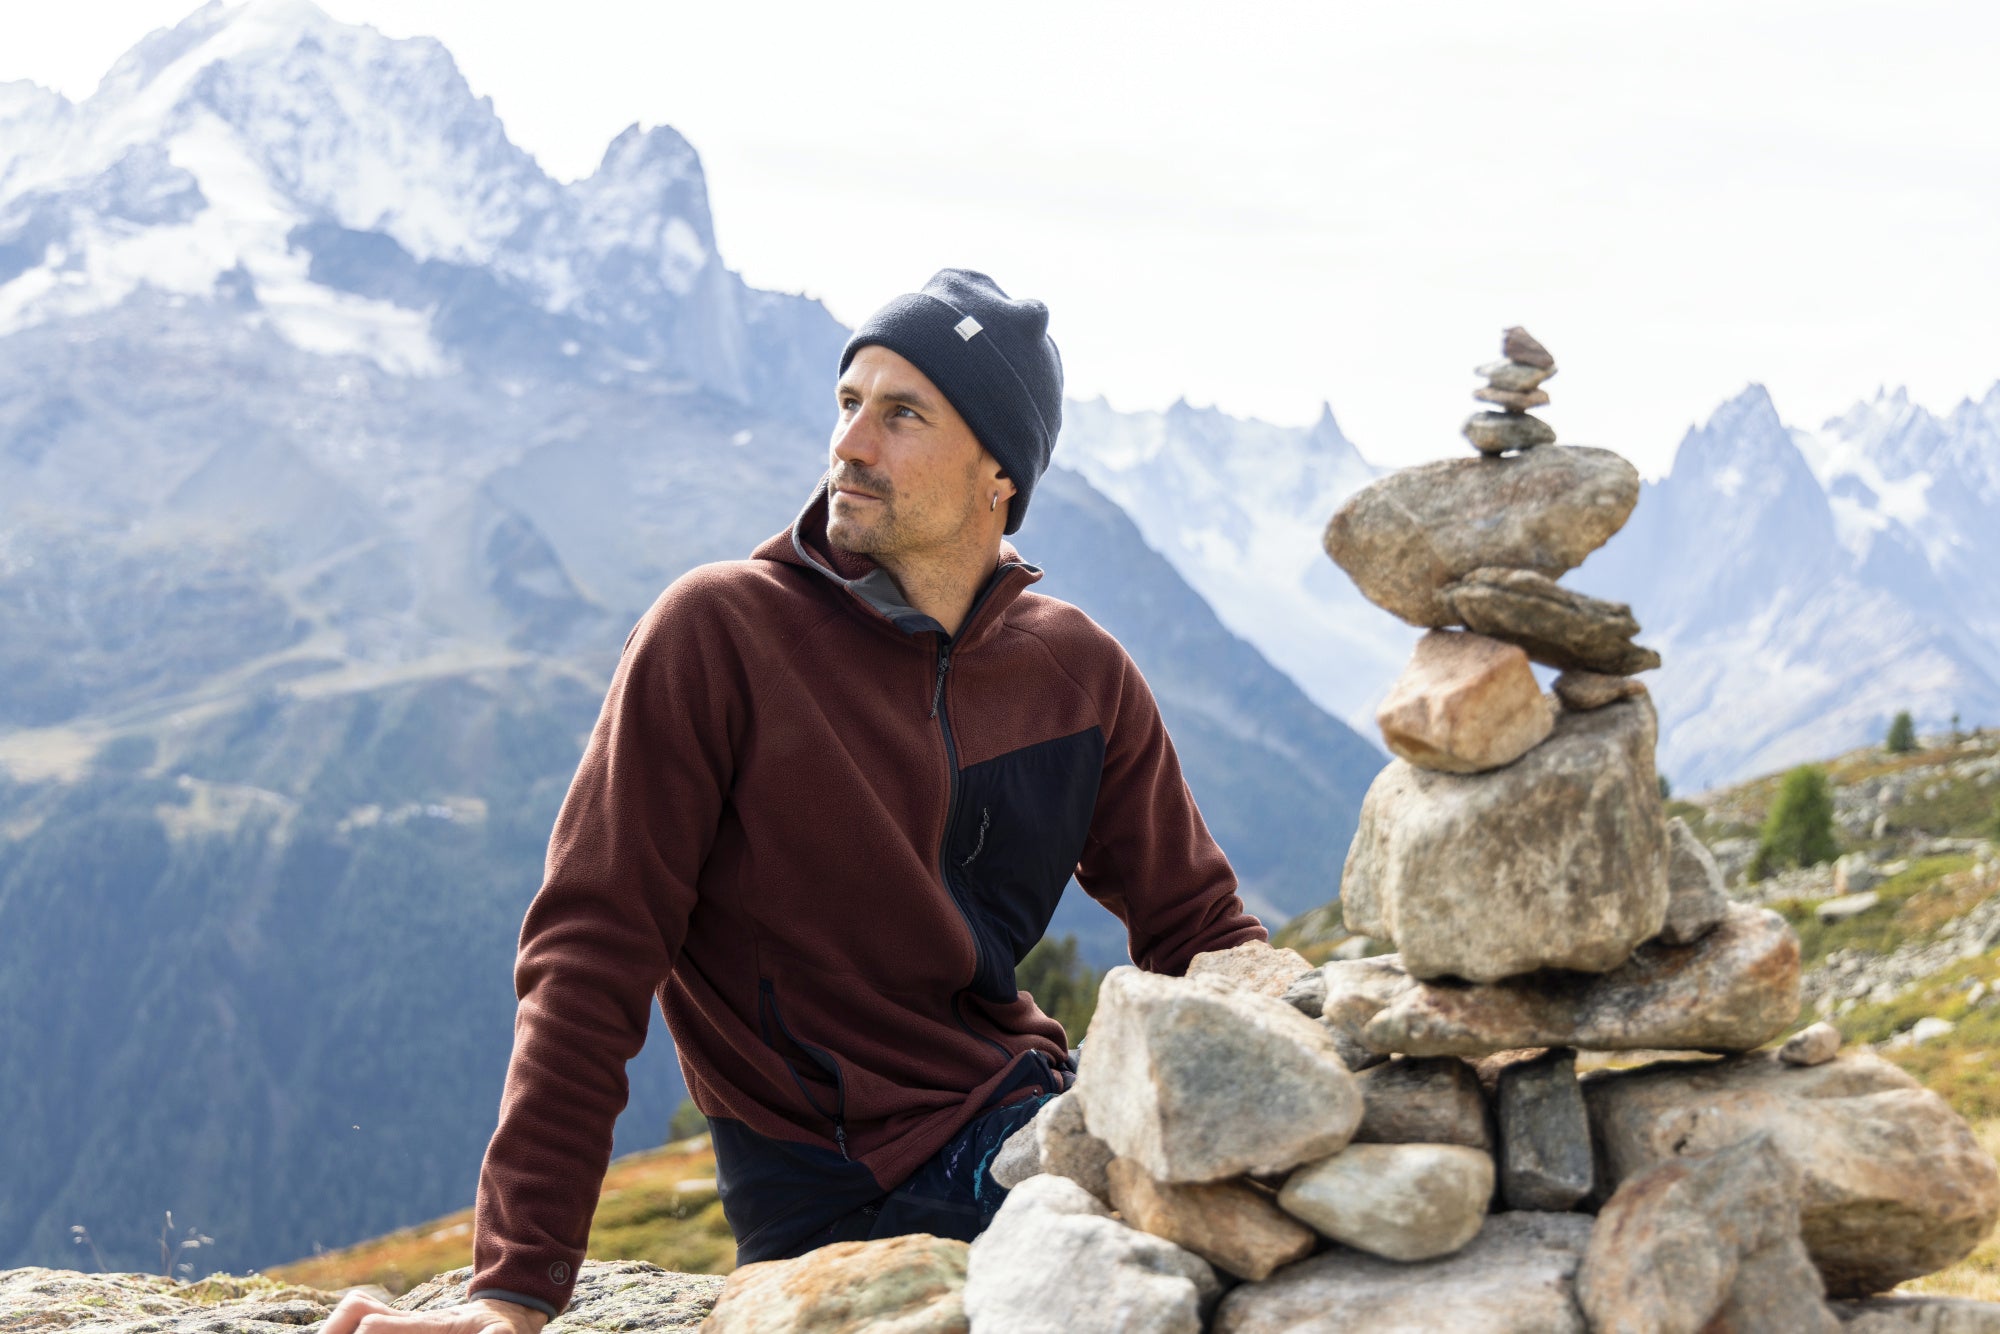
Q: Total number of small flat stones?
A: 4